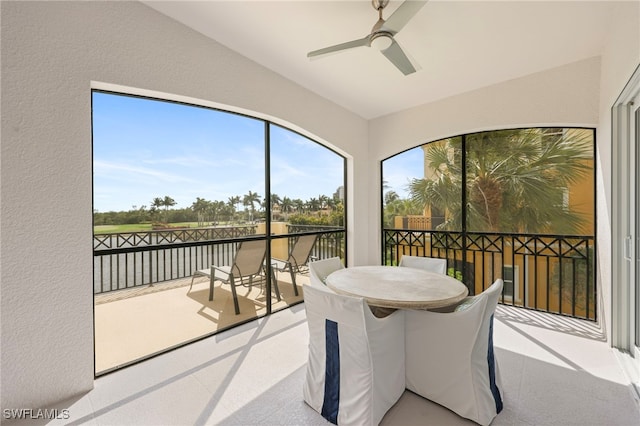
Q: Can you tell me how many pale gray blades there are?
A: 3